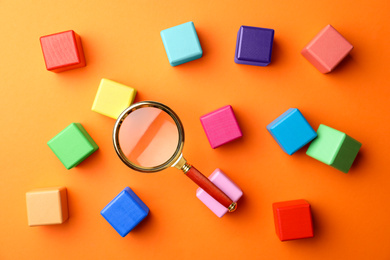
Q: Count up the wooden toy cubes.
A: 13